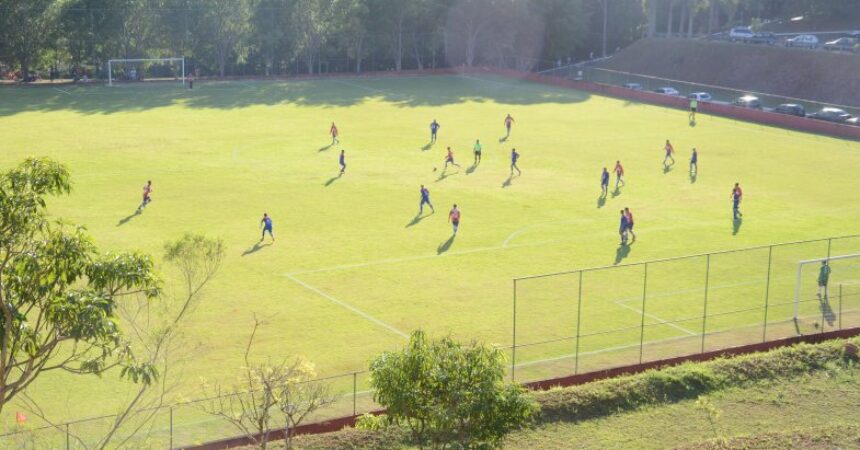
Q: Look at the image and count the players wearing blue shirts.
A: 9